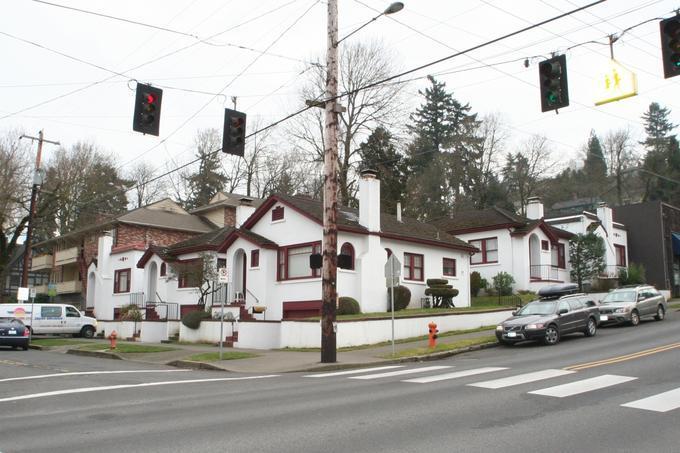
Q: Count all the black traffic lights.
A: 4